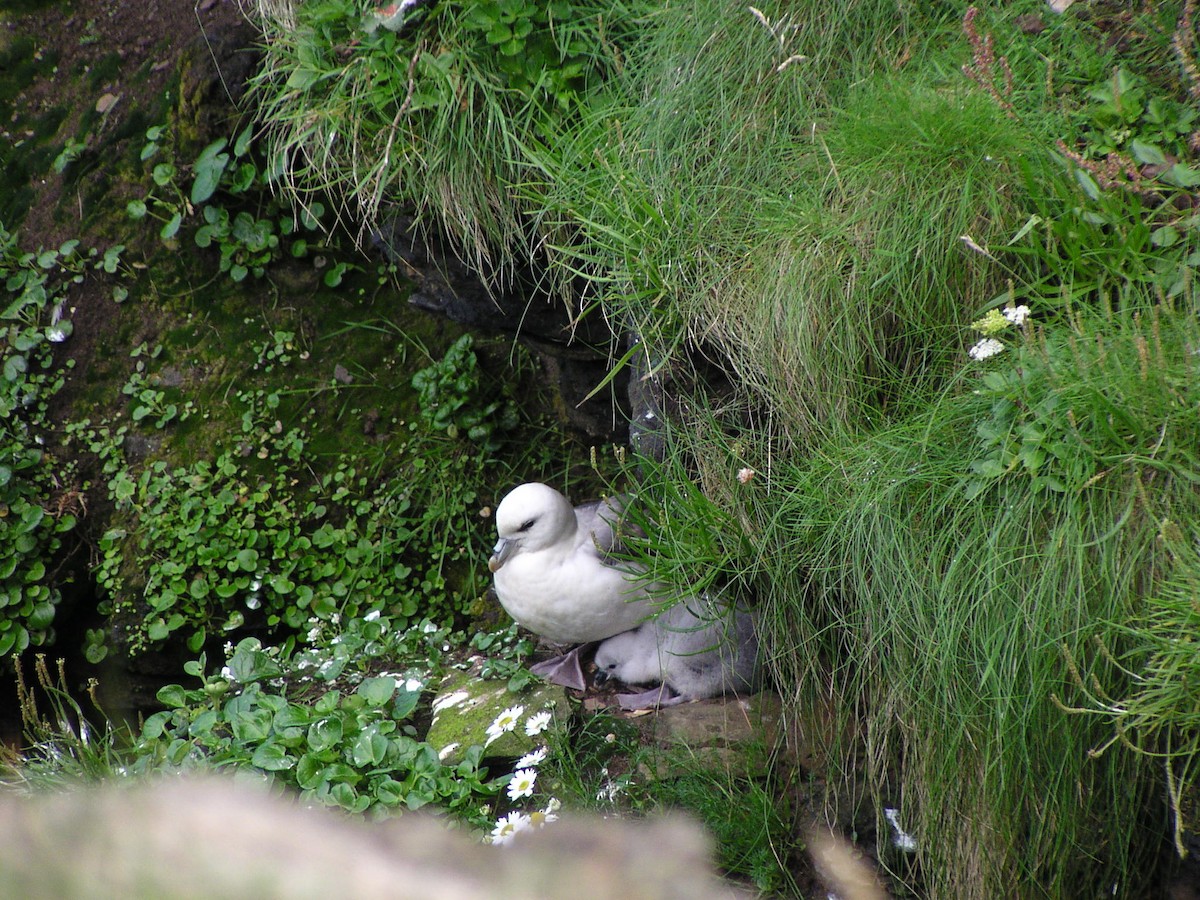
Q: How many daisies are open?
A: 6